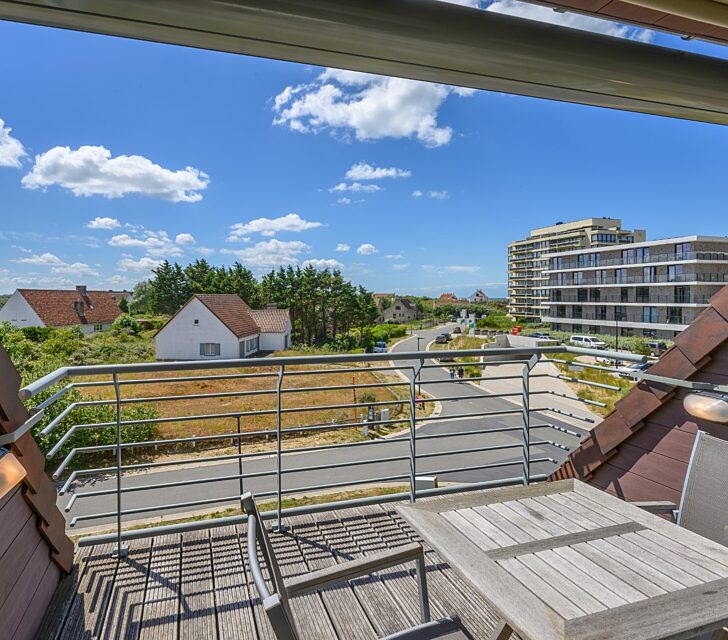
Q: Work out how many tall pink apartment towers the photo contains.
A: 0